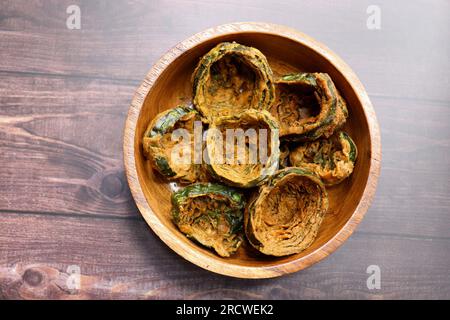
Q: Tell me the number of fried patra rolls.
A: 7